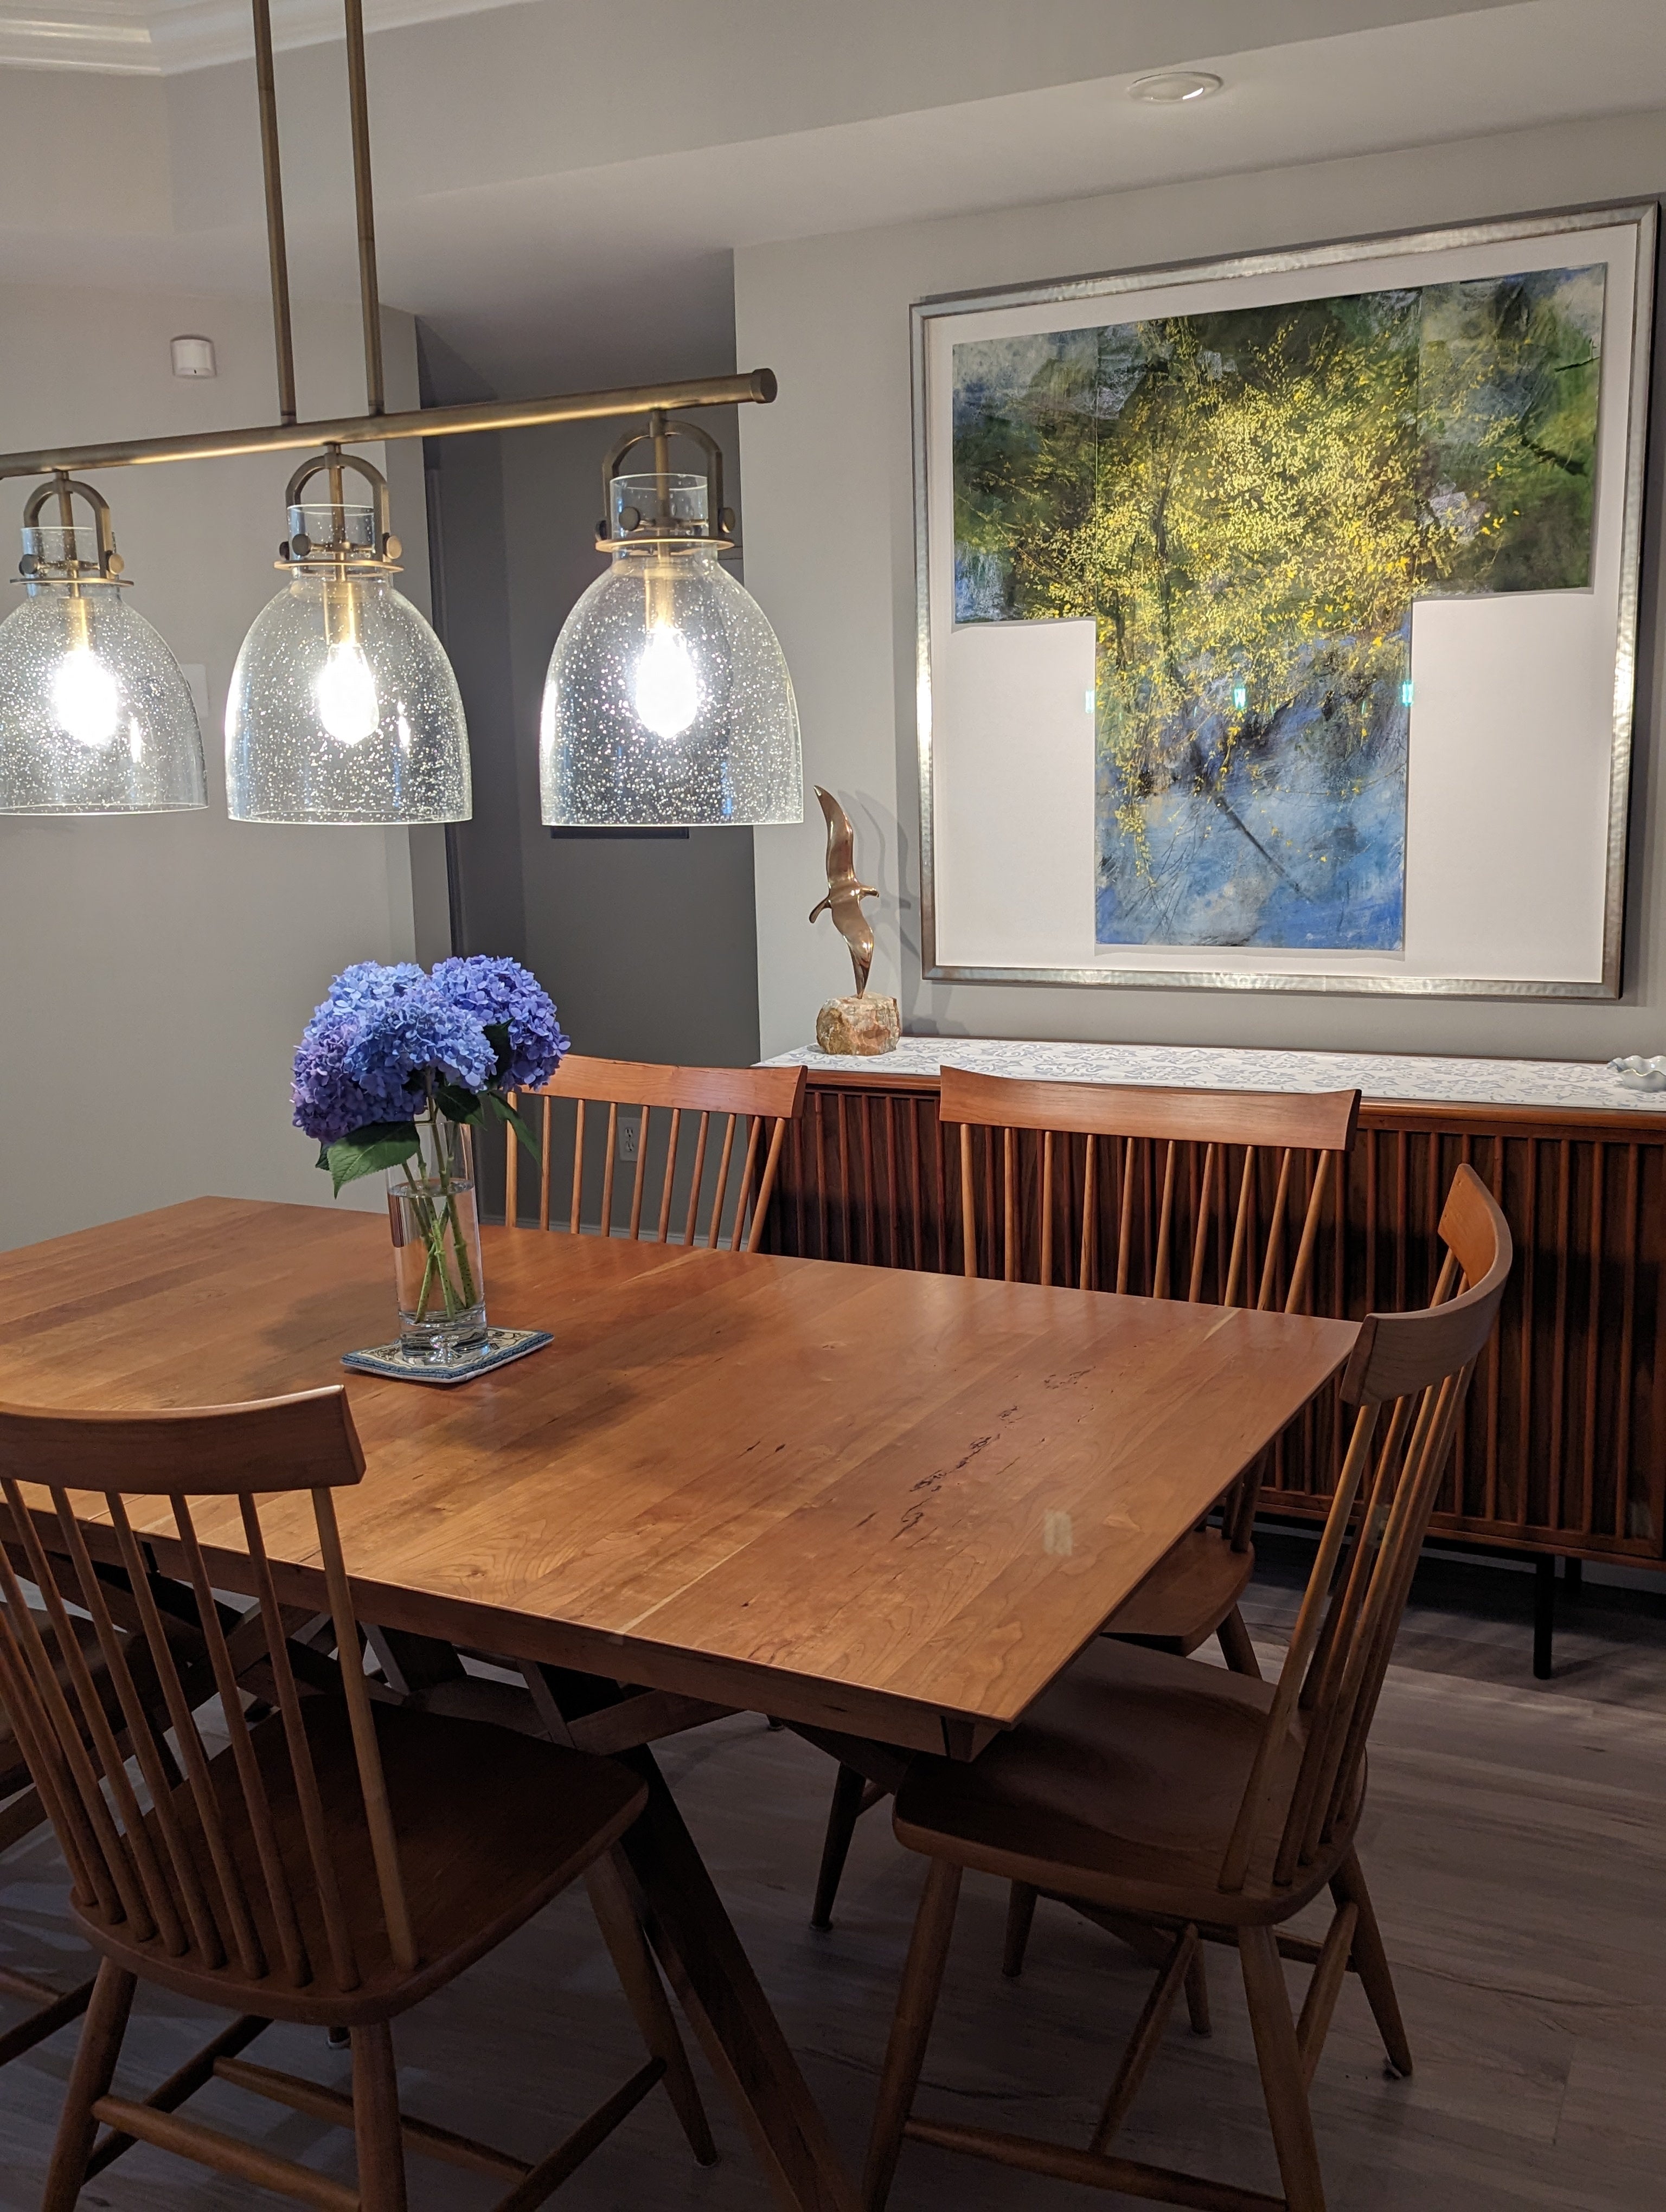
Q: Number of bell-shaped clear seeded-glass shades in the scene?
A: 3